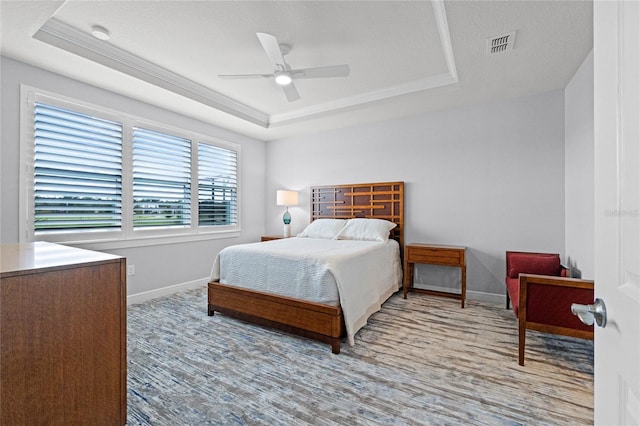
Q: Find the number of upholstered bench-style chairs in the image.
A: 1